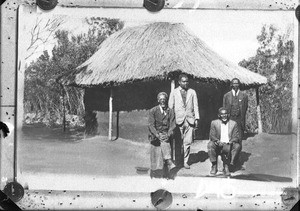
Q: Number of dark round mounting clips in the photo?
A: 6